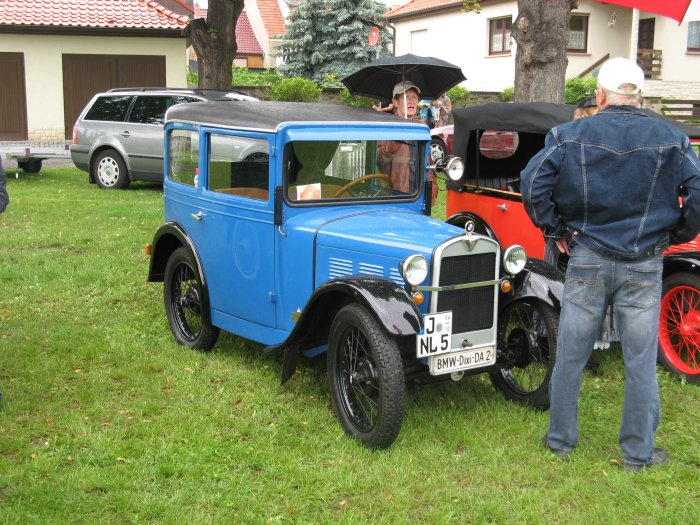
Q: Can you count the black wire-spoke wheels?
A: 3